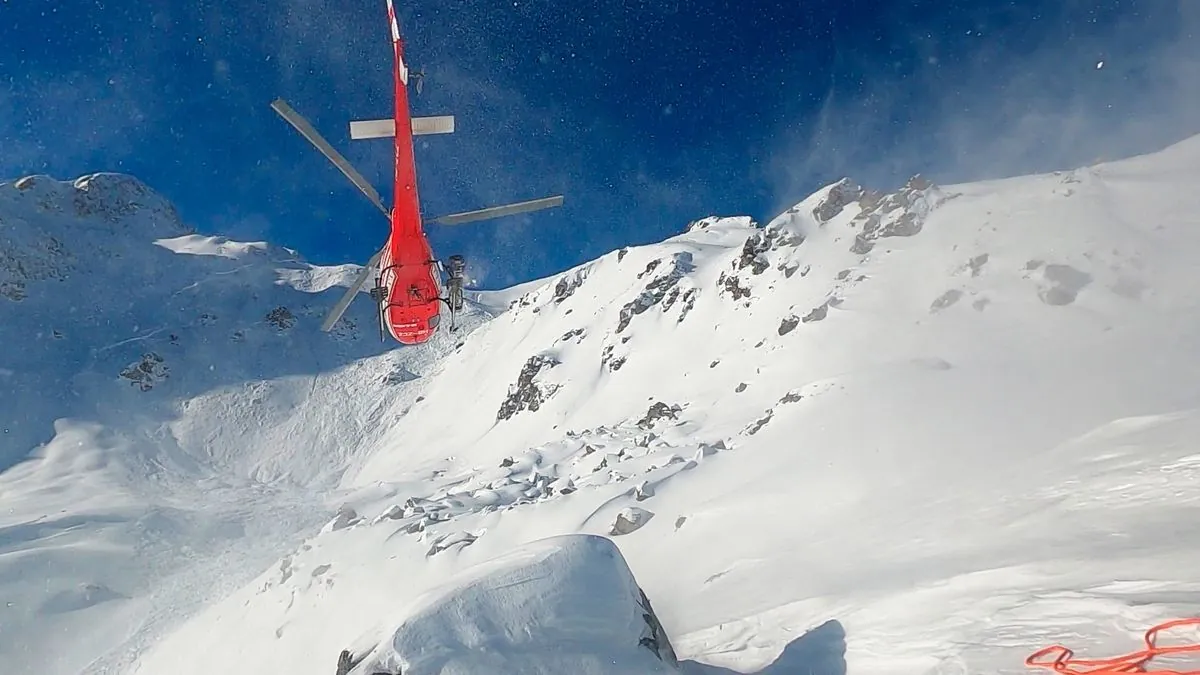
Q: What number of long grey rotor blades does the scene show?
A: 3